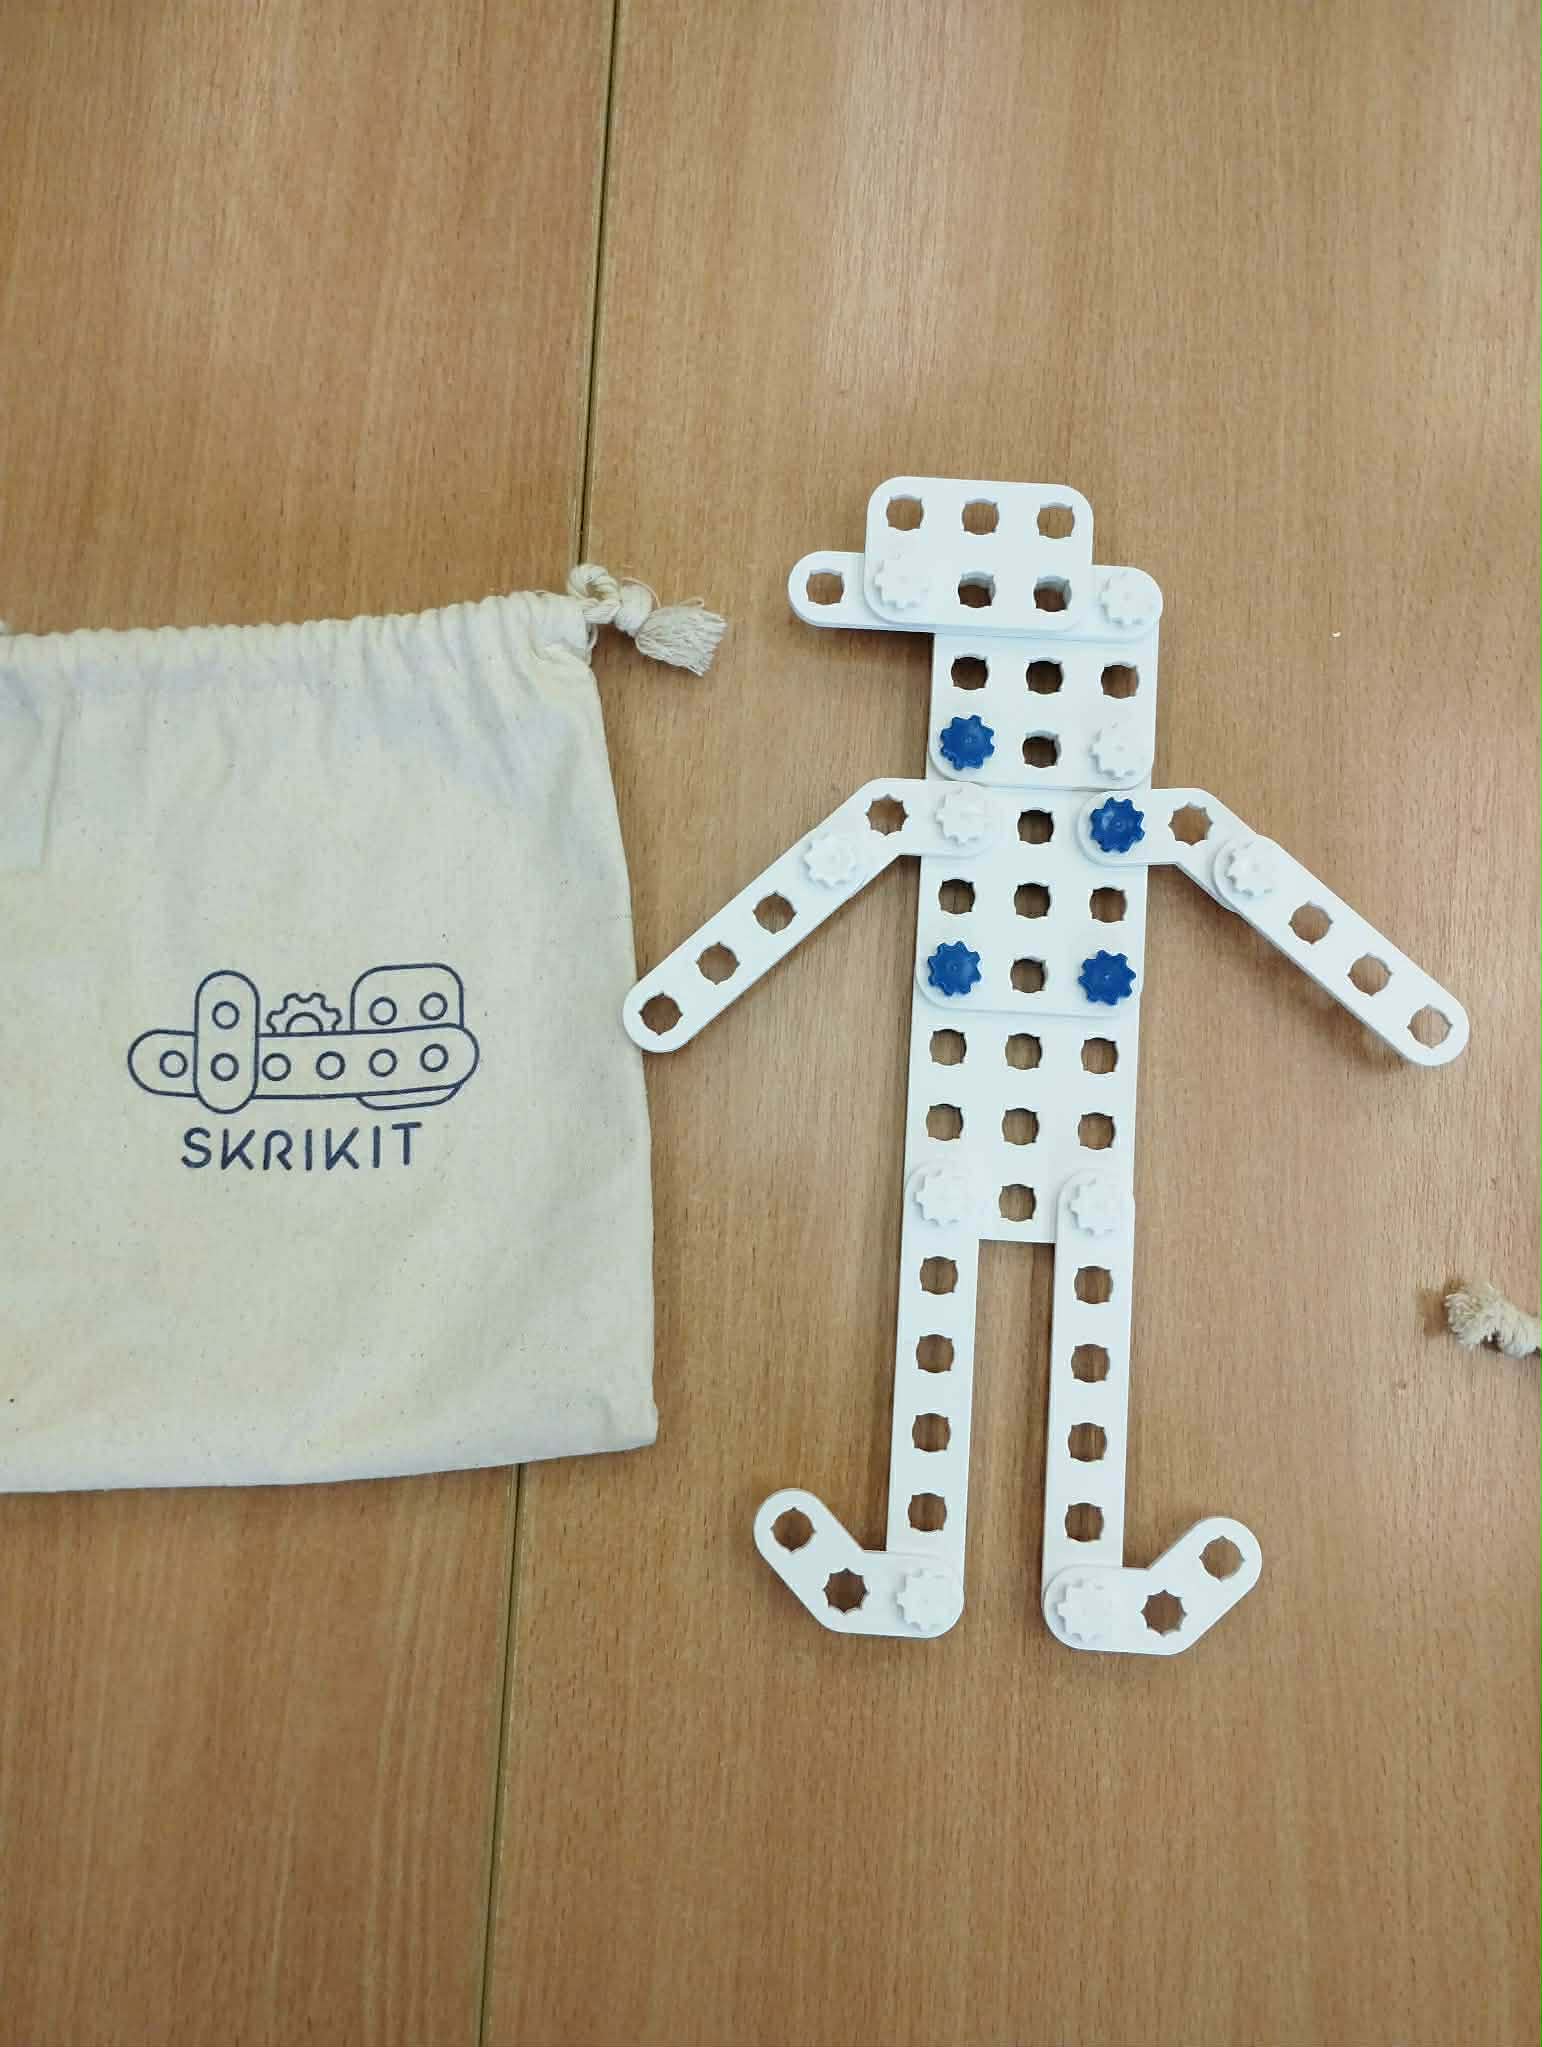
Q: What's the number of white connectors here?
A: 10